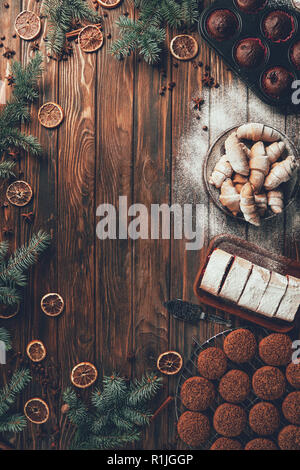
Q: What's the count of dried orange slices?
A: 12